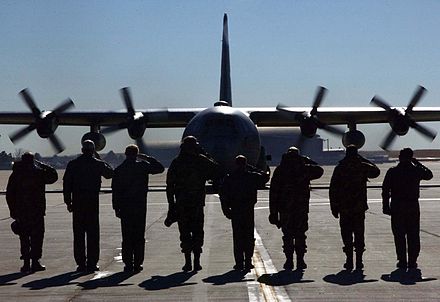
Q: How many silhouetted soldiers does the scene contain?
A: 8